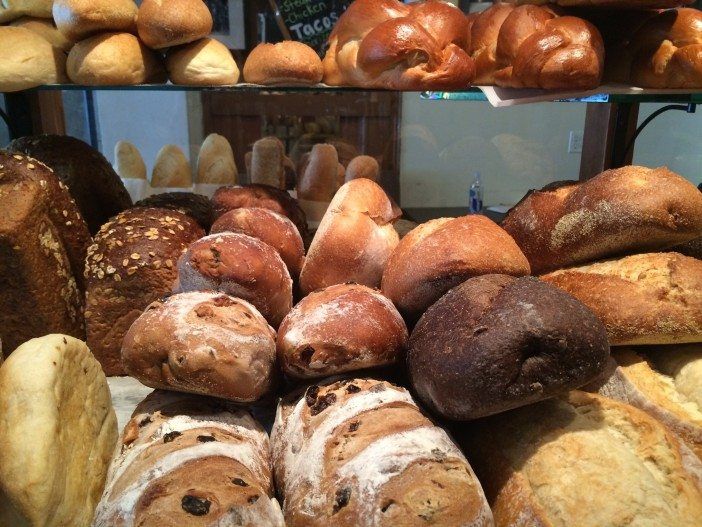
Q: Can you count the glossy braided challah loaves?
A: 3